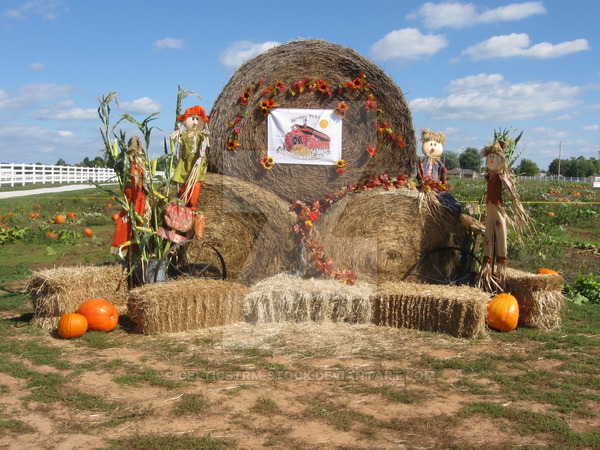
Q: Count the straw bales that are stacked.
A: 3